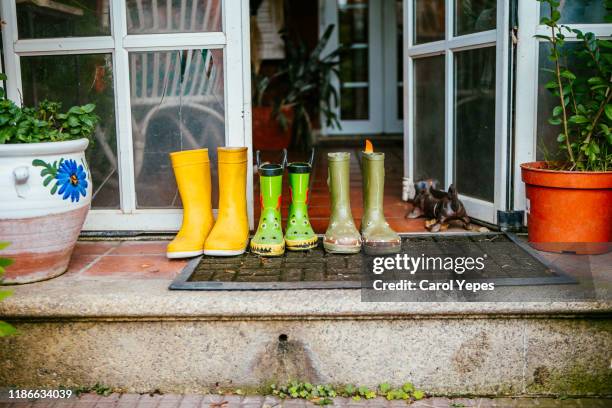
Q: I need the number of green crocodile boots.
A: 2